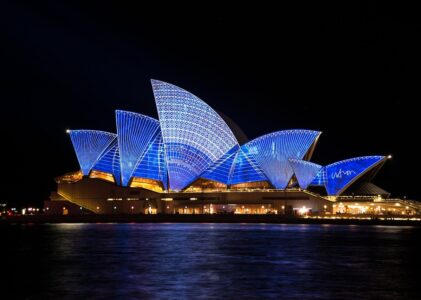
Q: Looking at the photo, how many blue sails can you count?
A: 6